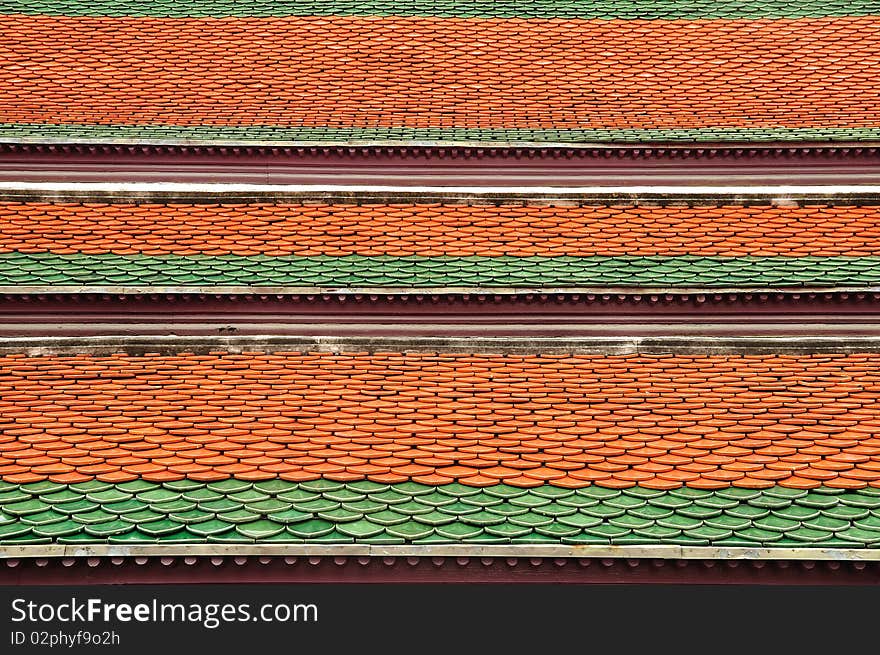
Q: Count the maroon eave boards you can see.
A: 3